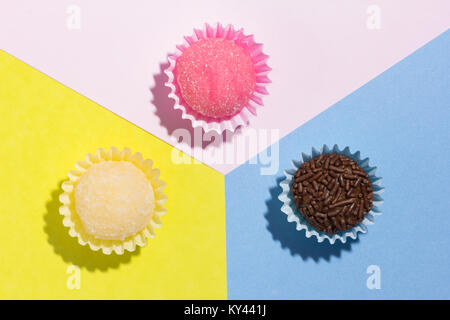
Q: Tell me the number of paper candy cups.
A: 3